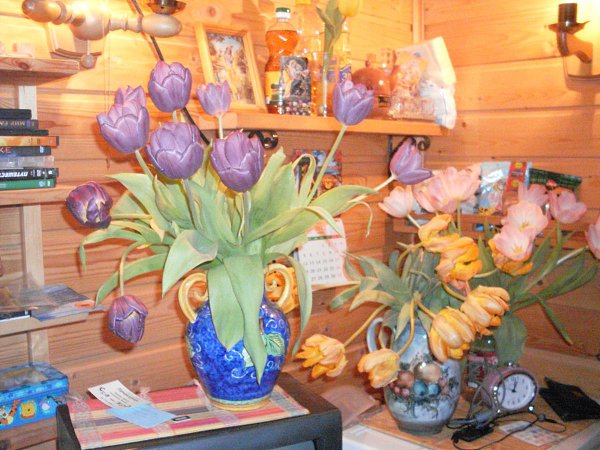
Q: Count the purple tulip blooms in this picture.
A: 10